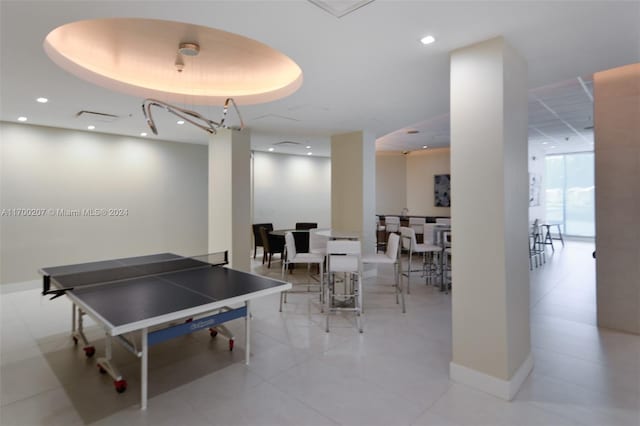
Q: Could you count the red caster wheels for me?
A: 6